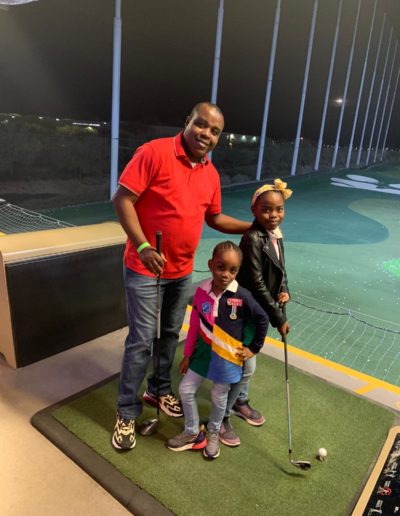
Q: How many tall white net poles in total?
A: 11